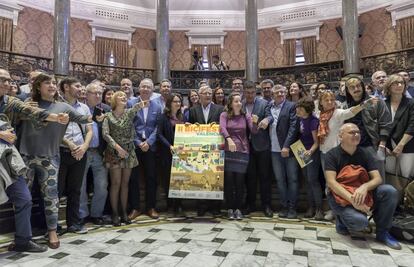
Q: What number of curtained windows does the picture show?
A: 5